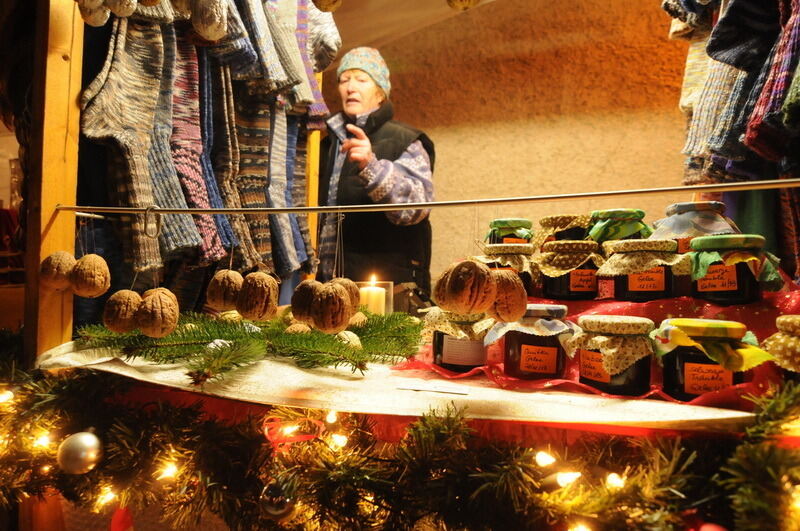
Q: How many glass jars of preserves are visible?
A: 13